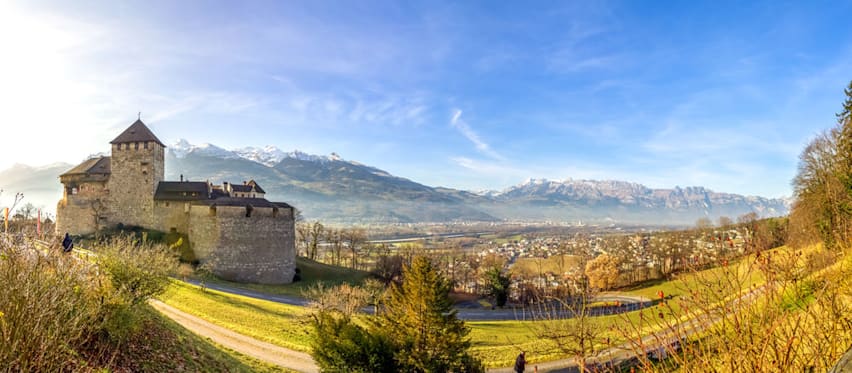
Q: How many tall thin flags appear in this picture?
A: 2